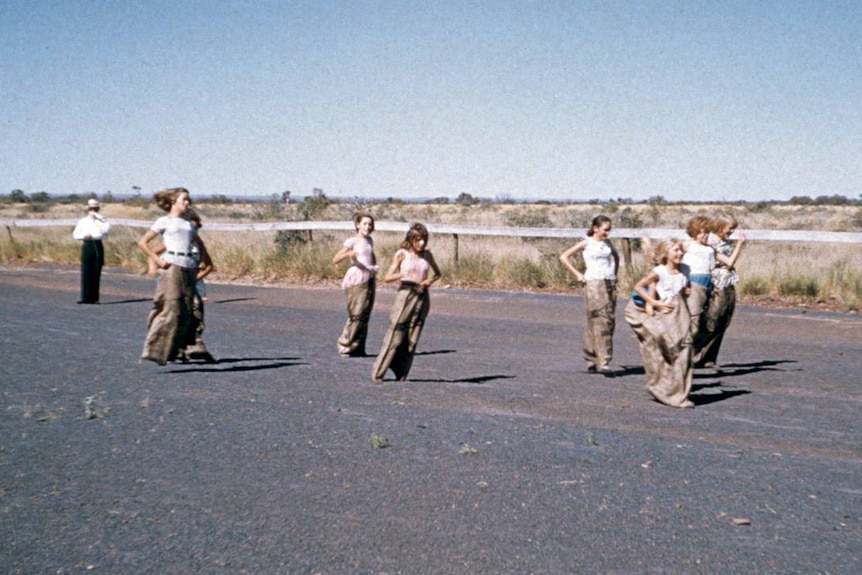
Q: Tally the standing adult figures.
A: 1